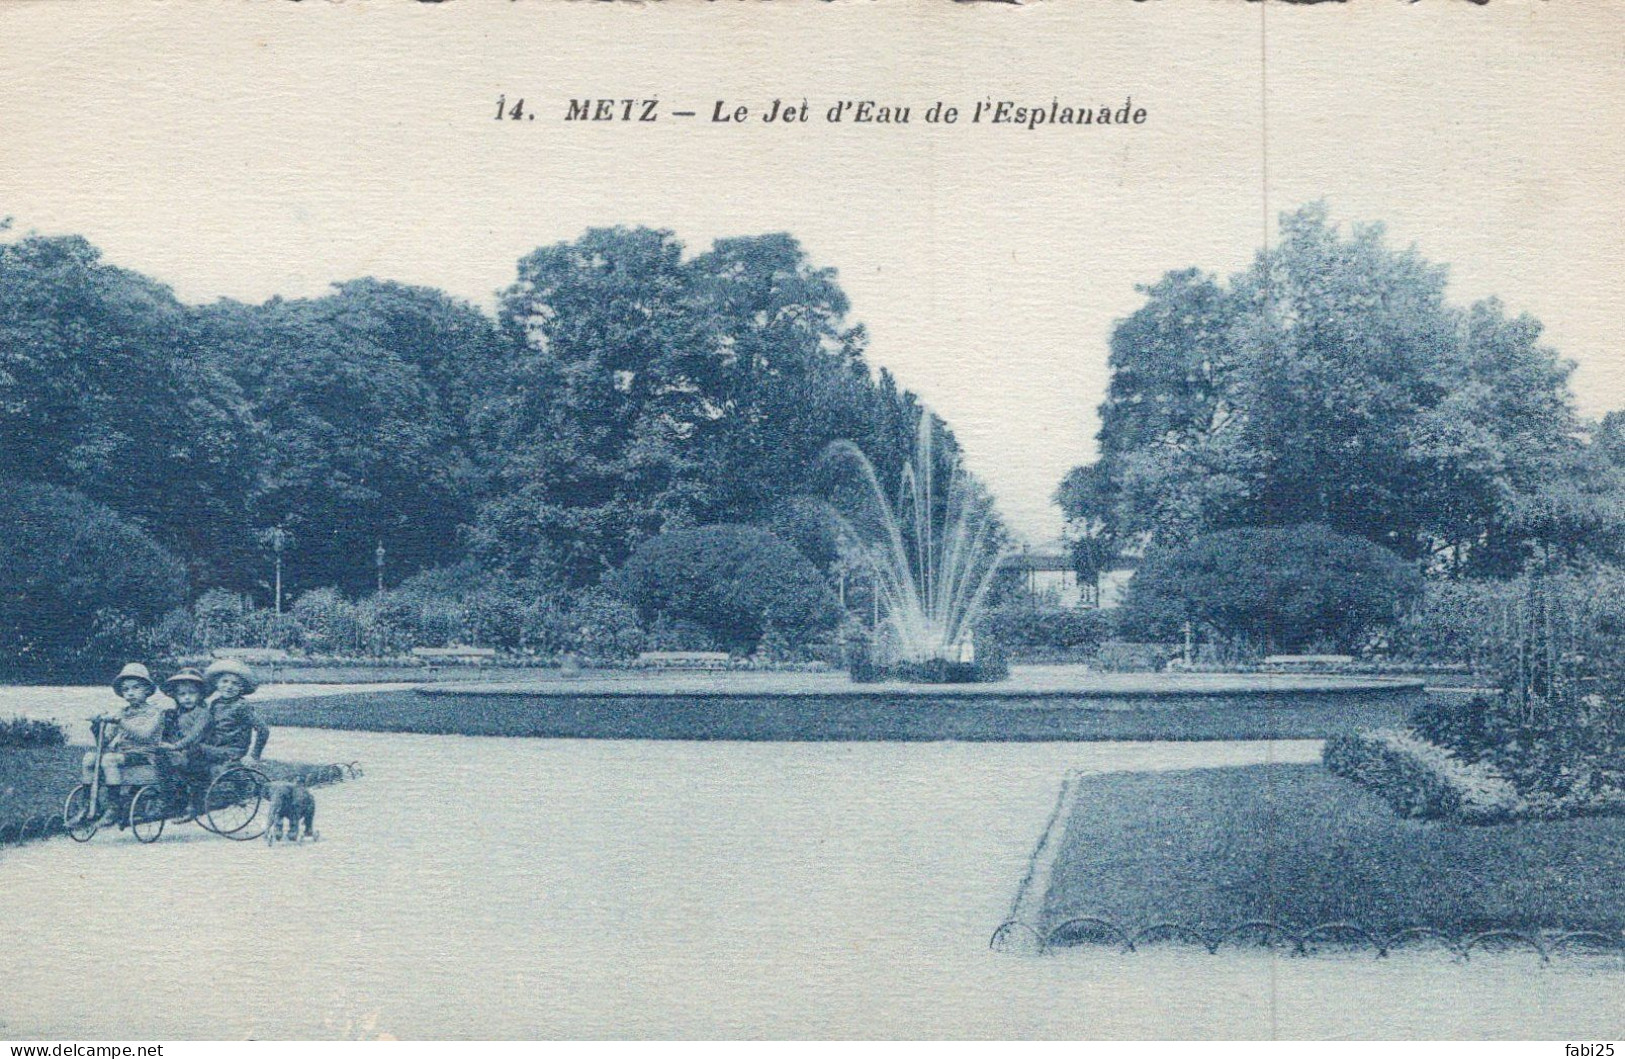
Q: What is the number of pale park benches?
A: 4